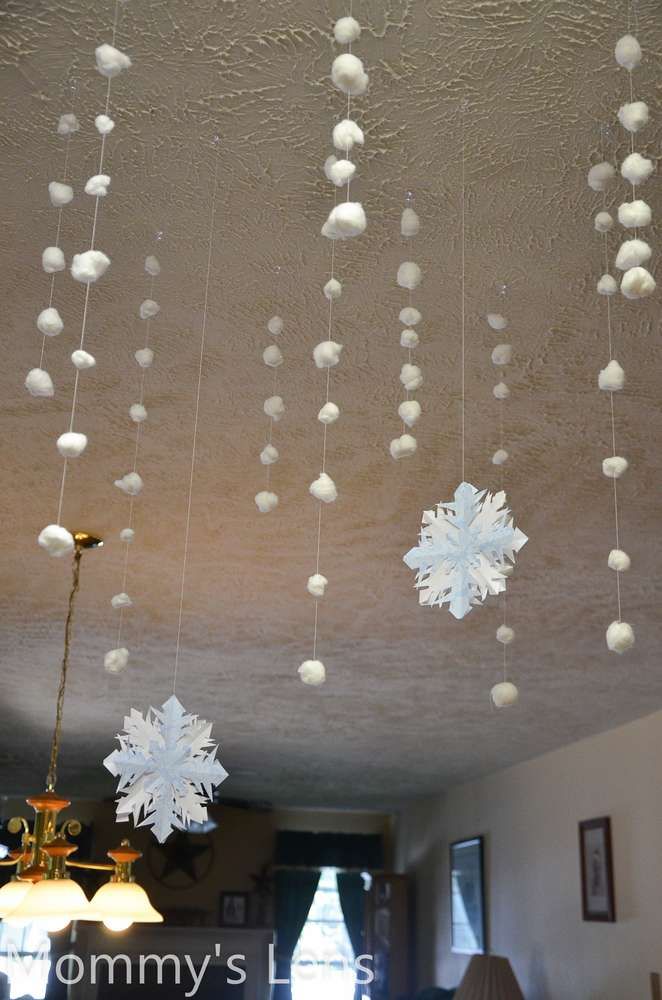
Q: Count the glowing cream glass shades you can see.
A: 3